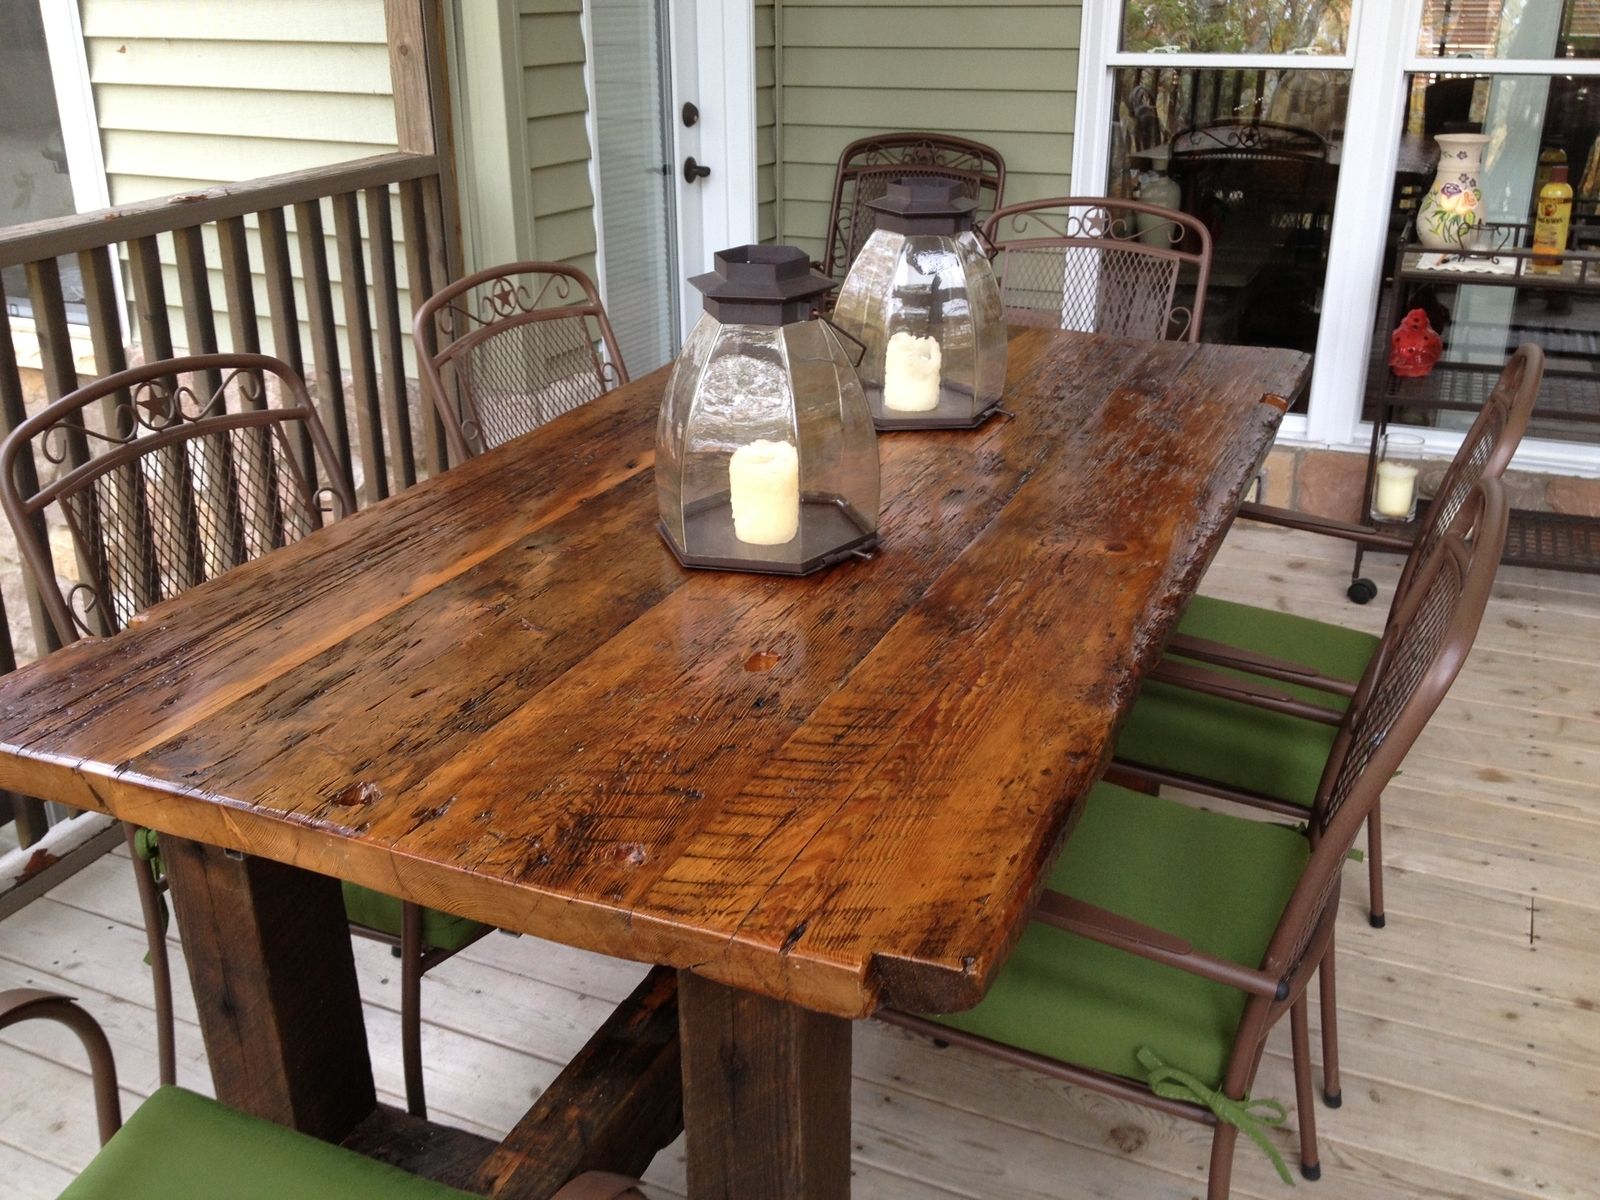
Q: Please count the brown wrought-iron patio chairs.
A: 7